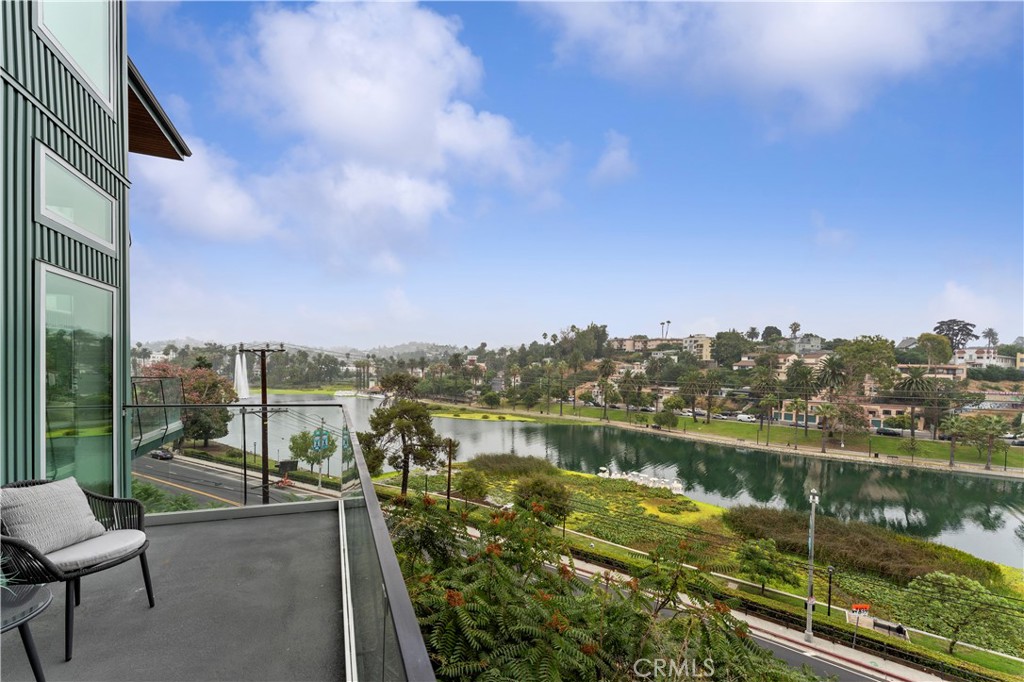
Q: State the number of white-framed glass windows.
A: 3